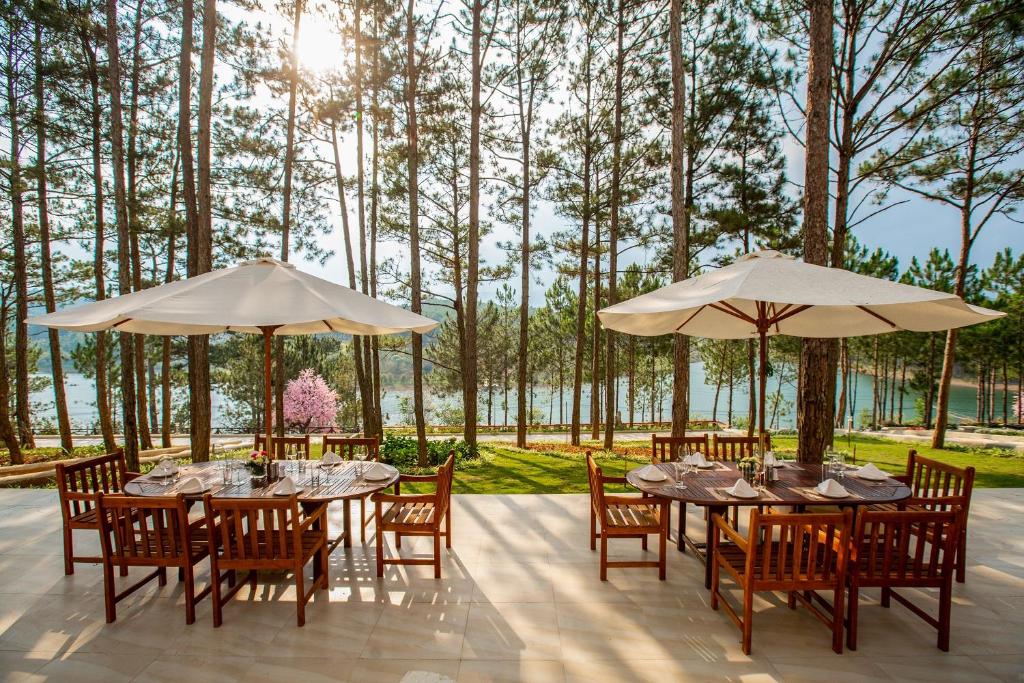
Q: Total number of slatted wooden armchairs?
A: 12